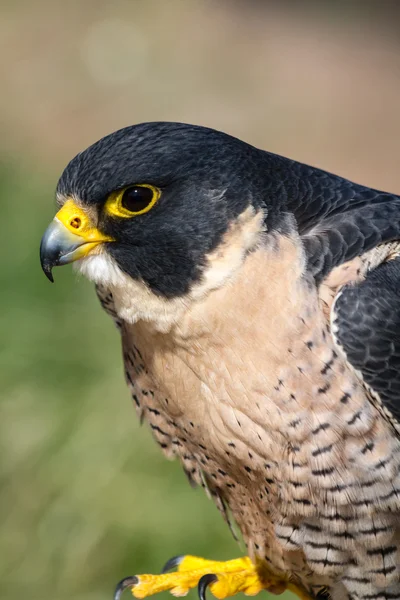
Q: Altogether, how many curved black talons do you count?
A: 3